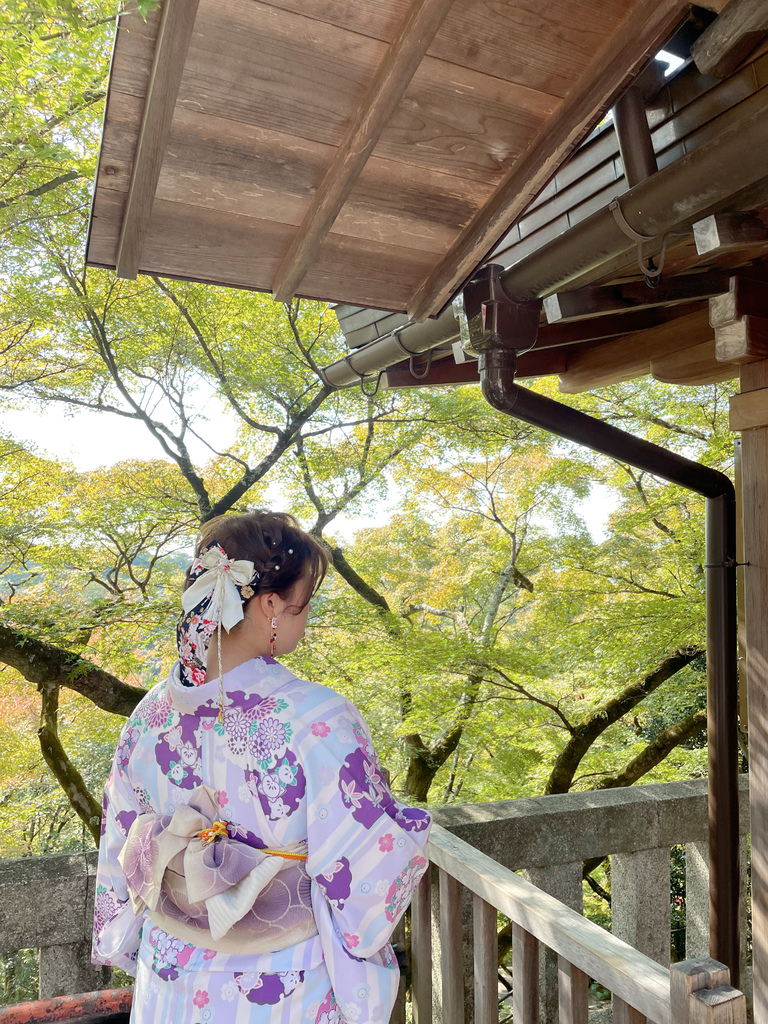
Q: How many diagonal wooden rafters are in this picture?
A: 3